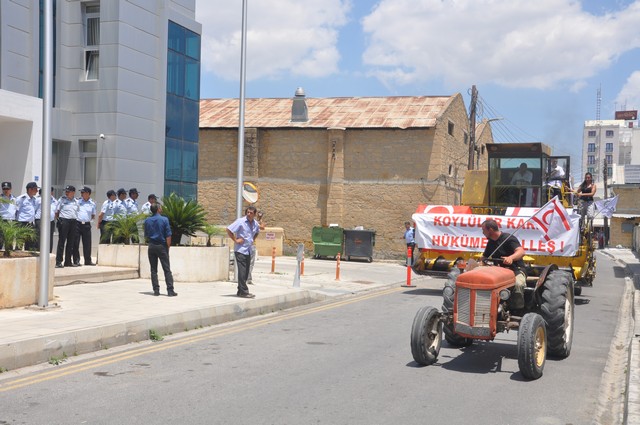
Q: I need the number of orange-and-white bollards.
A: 4